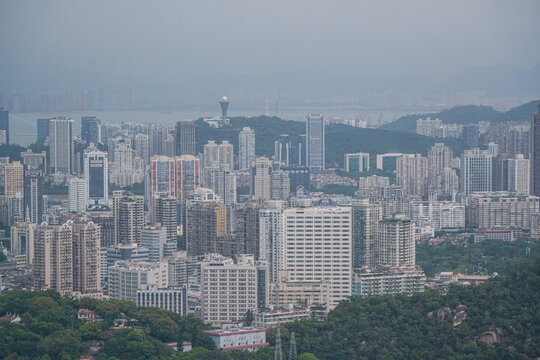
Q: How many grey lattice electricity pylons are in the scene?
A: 2